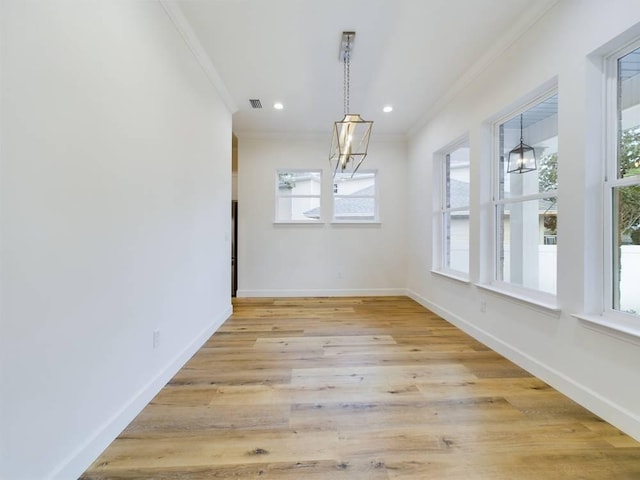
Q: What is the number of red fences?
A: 0